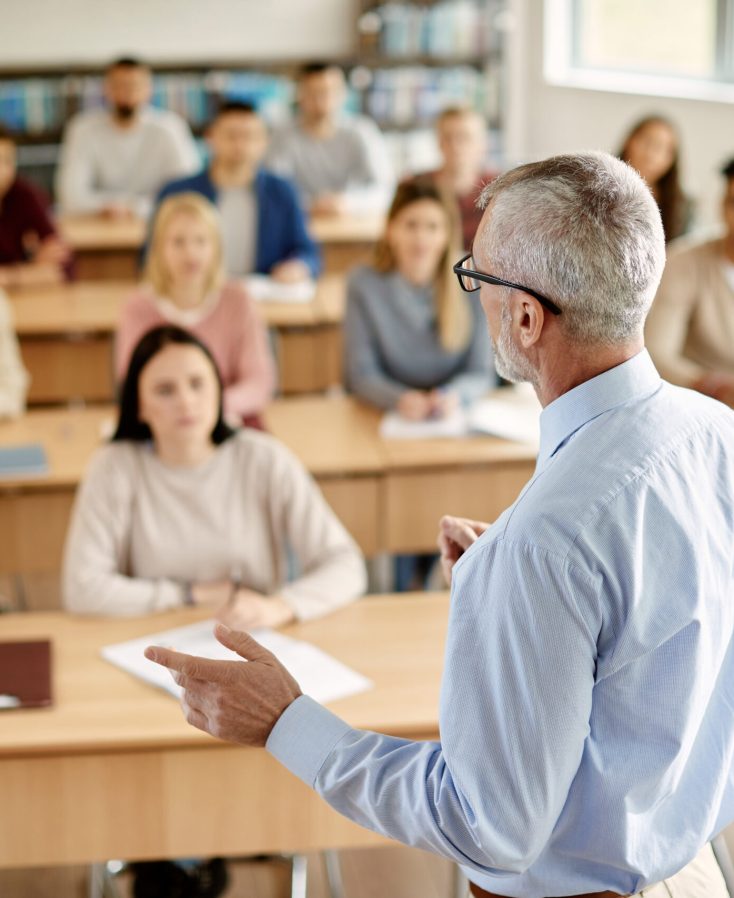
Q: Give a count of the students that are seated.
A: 11